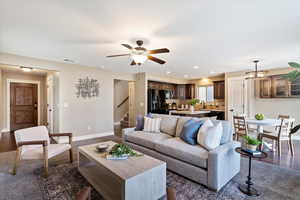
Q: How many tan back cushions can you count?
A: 2